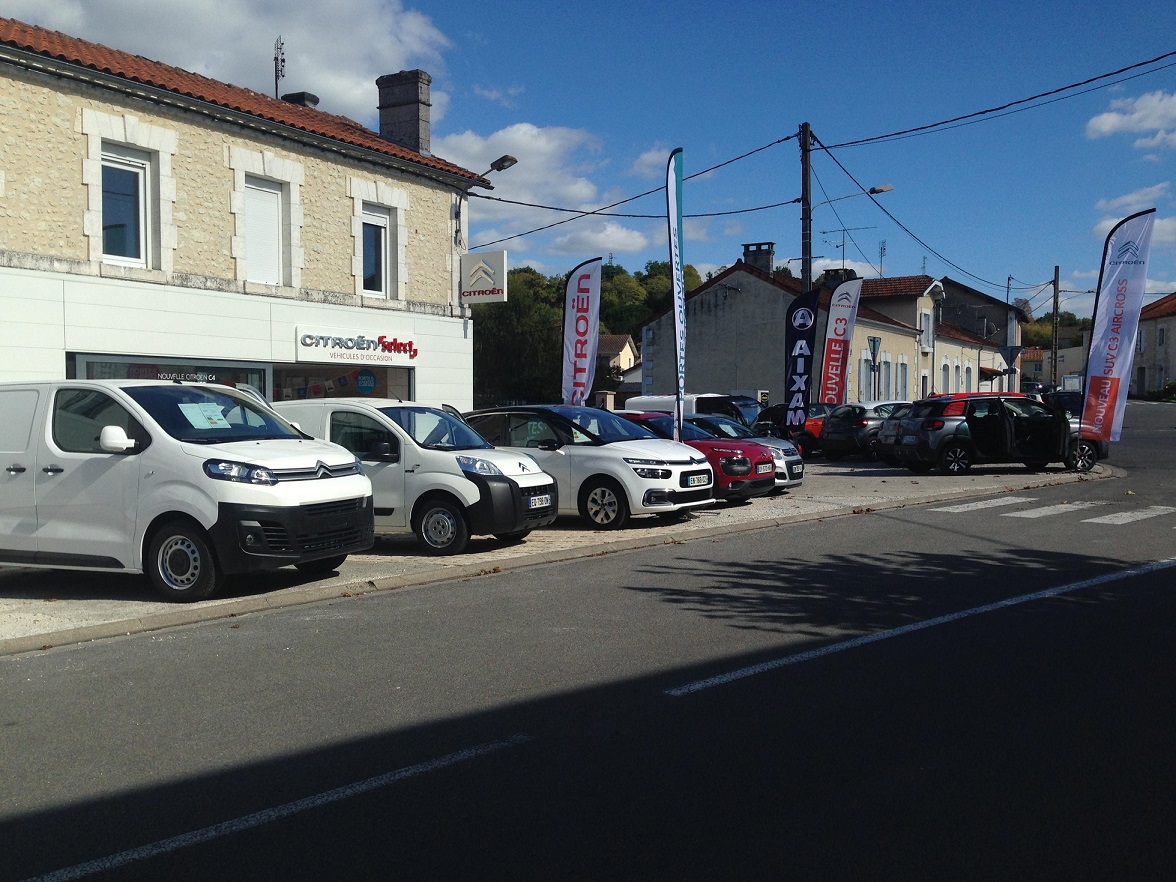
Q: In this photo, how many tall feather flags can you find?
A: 5